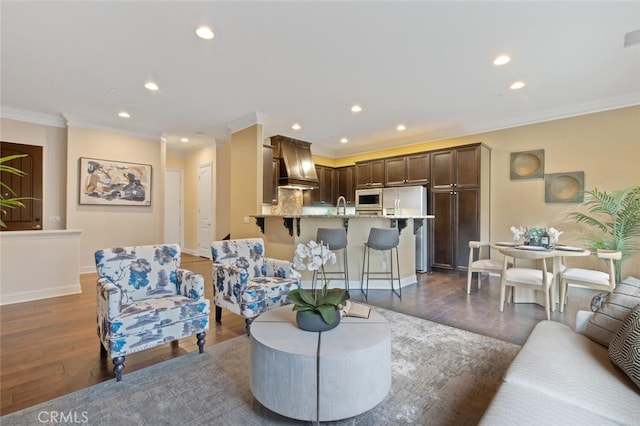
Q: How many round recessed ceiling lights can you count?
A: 10